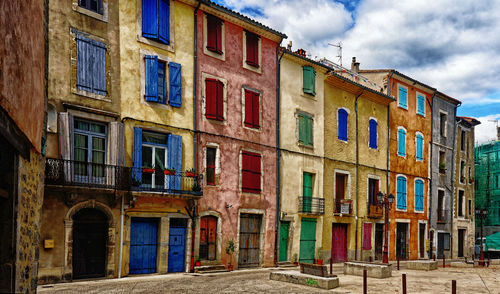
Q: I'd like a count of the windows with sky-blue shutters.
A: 6